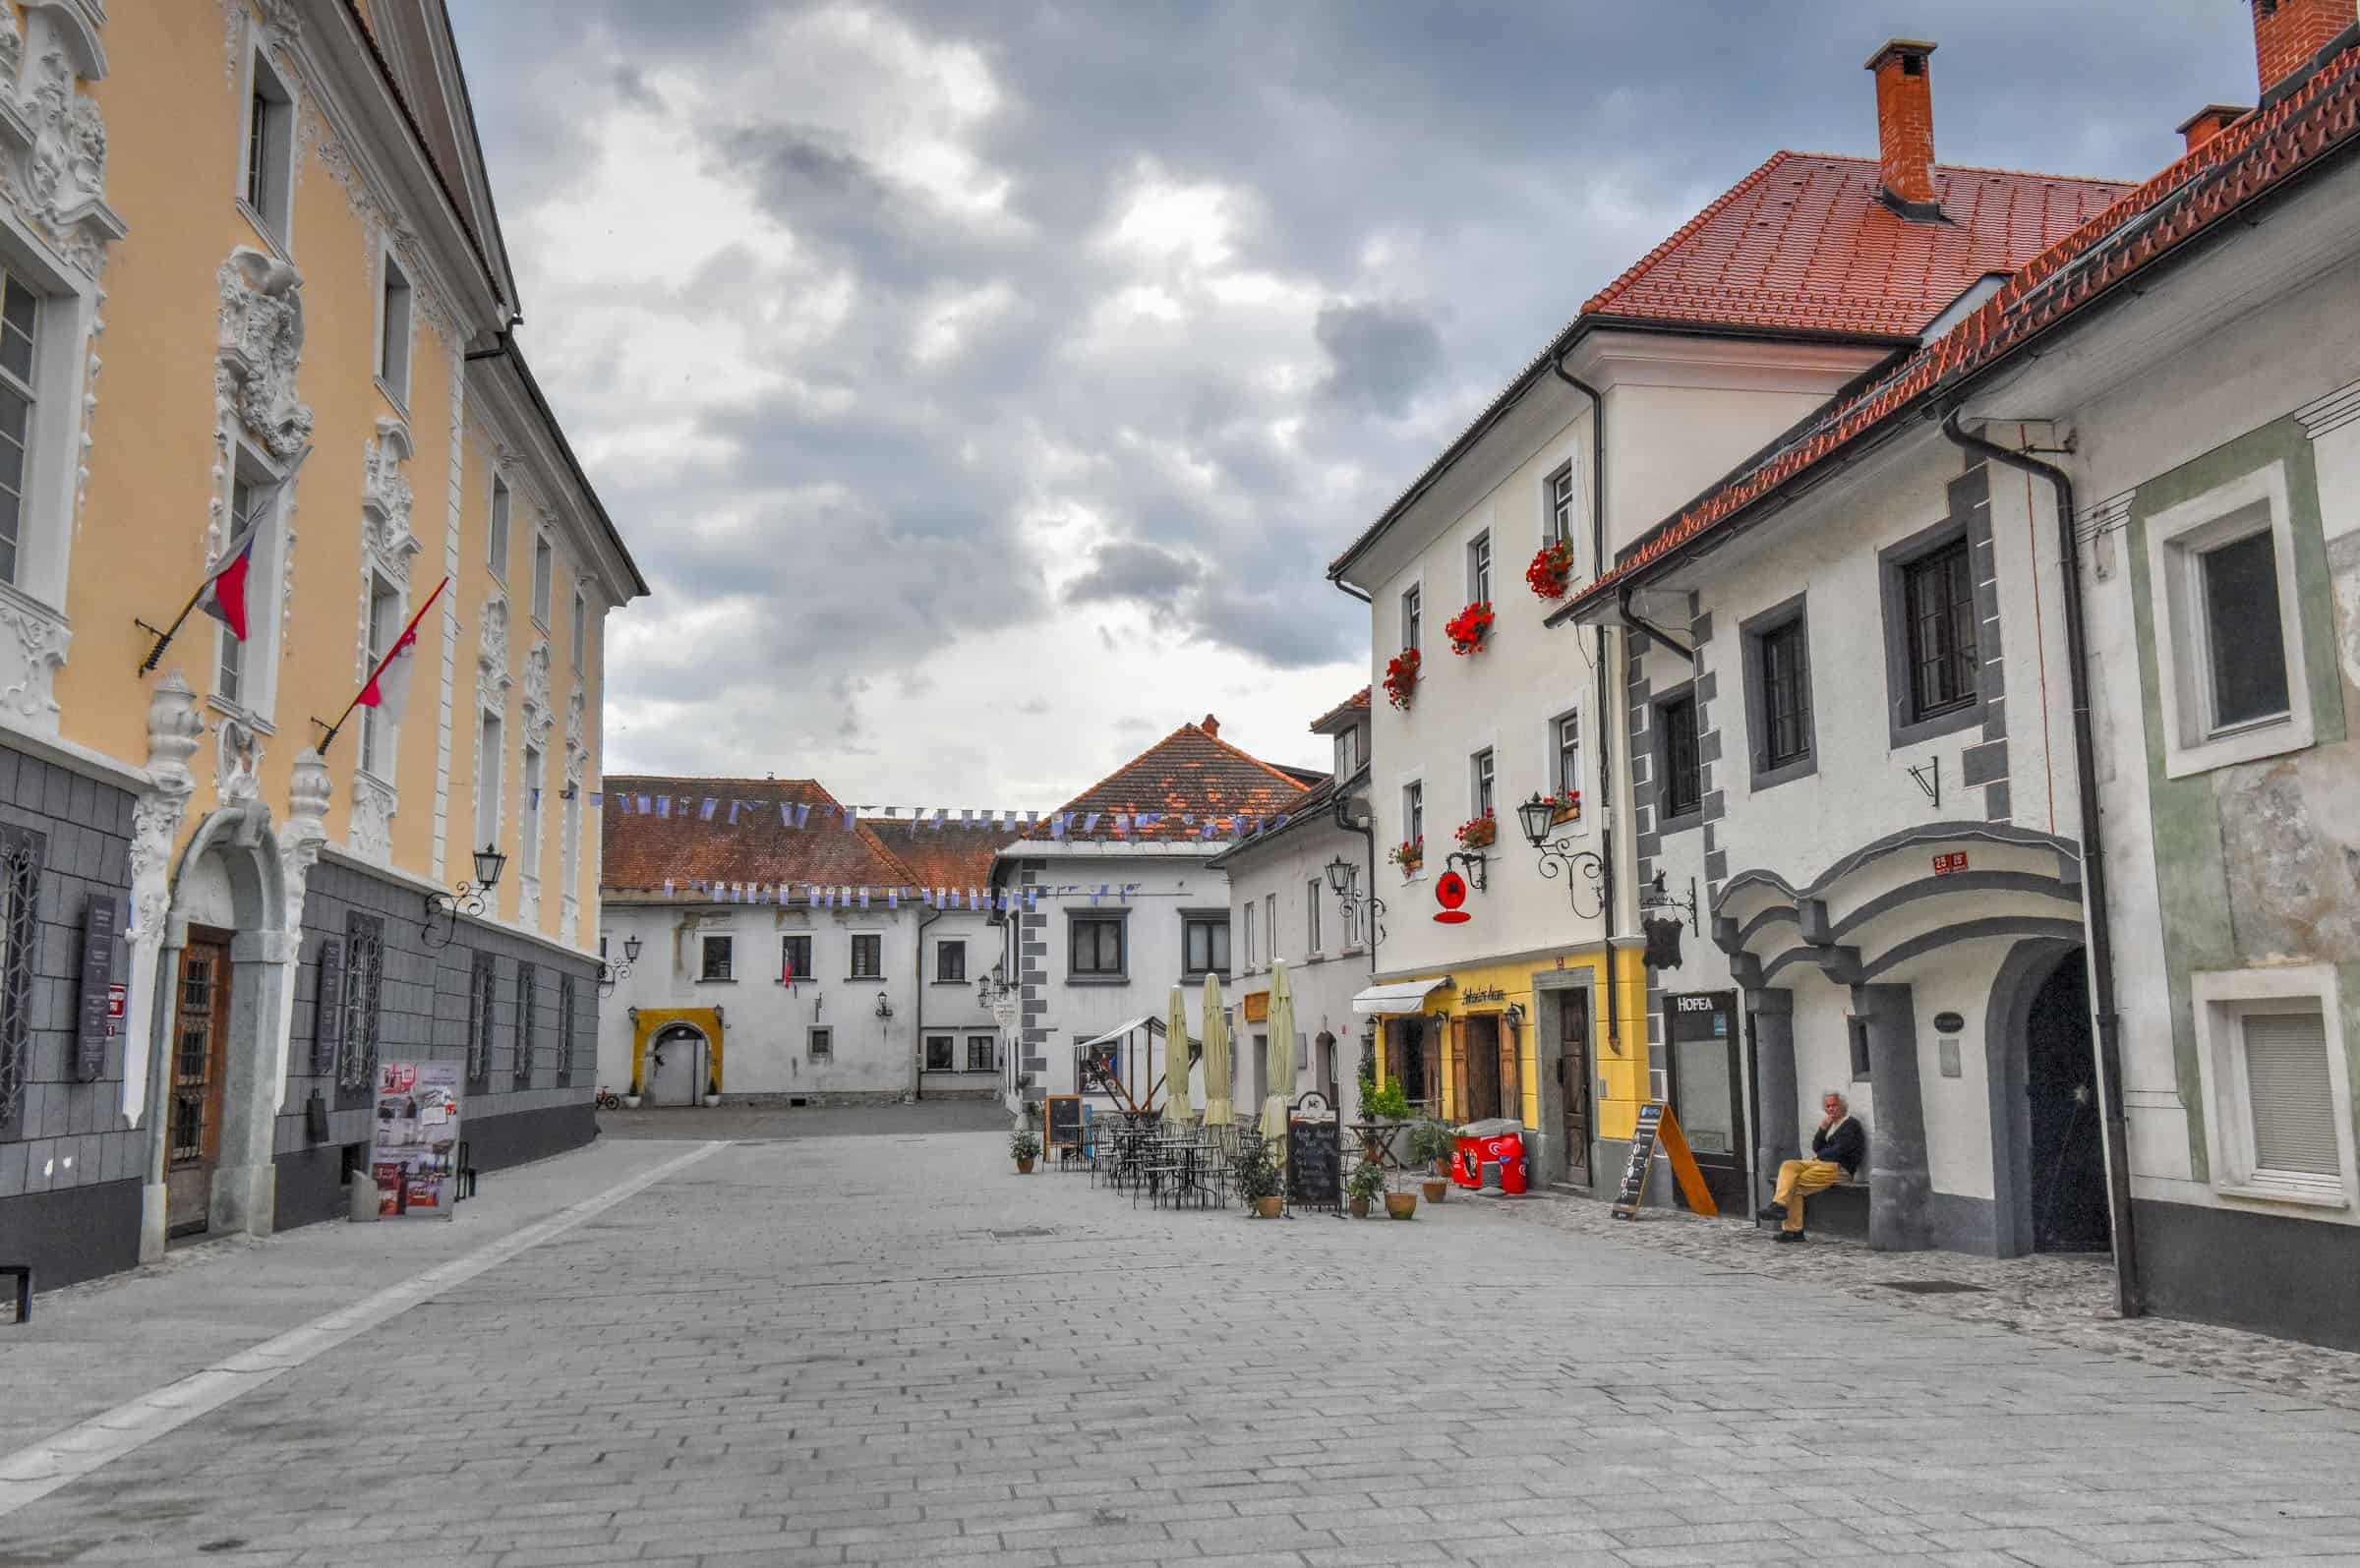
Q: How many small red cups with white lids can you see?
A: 0